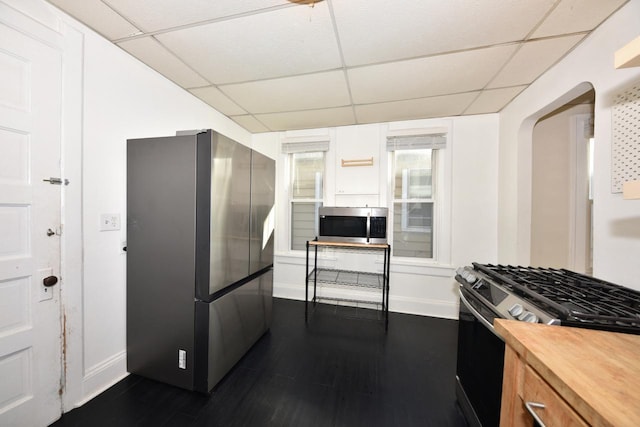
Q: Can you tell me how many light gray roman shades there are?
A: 2